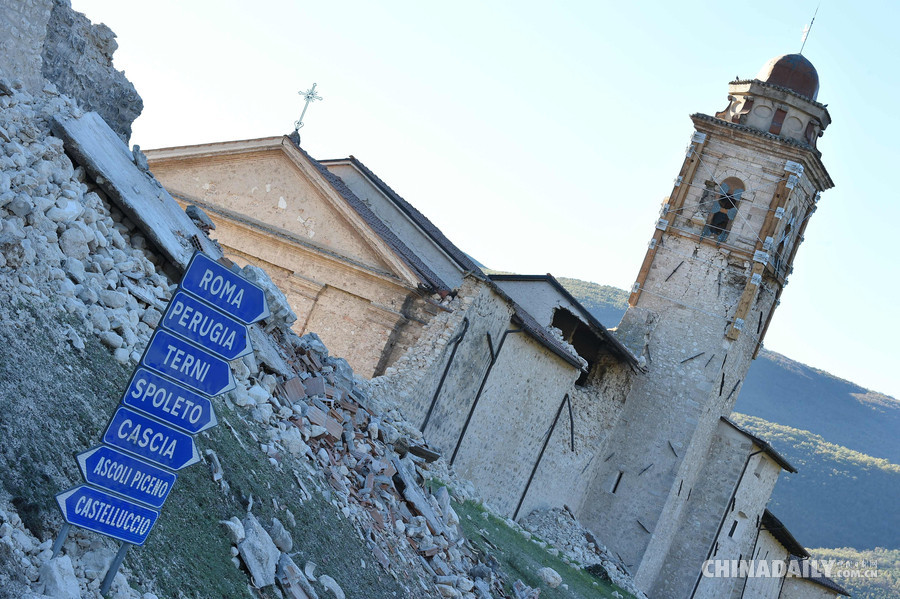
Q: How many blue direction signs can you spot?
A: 7